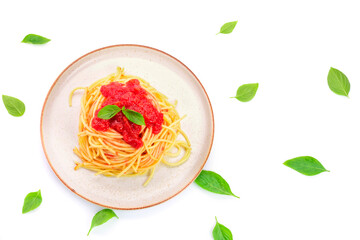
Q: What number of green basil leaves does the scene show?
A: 12